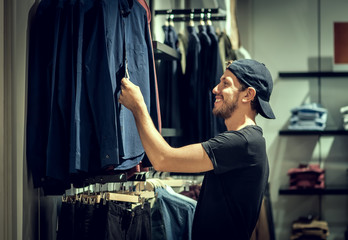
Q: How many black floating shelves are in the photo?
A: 3